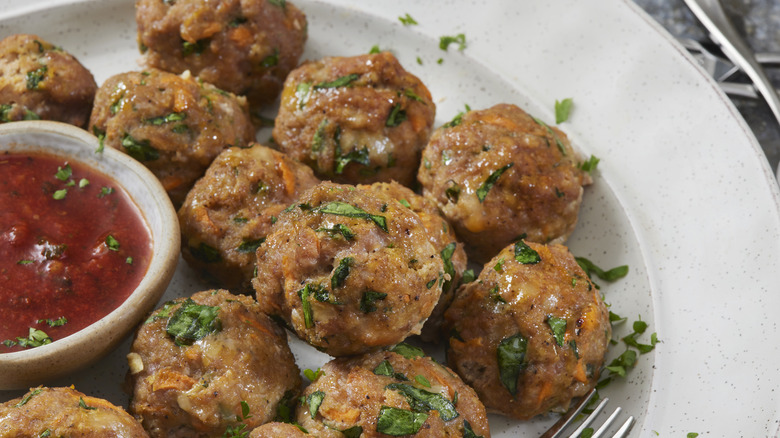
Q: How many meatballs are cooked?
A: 13